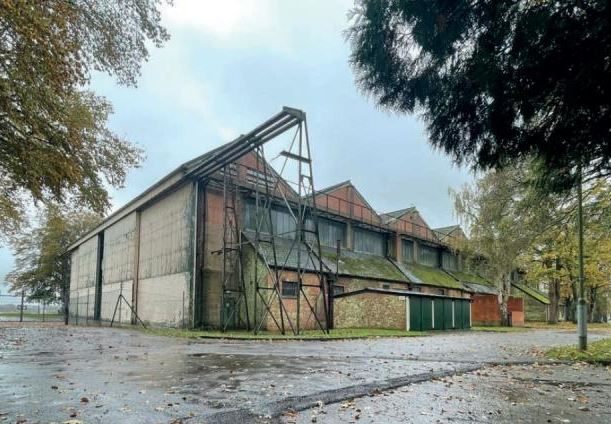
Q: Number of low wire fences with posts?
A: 1